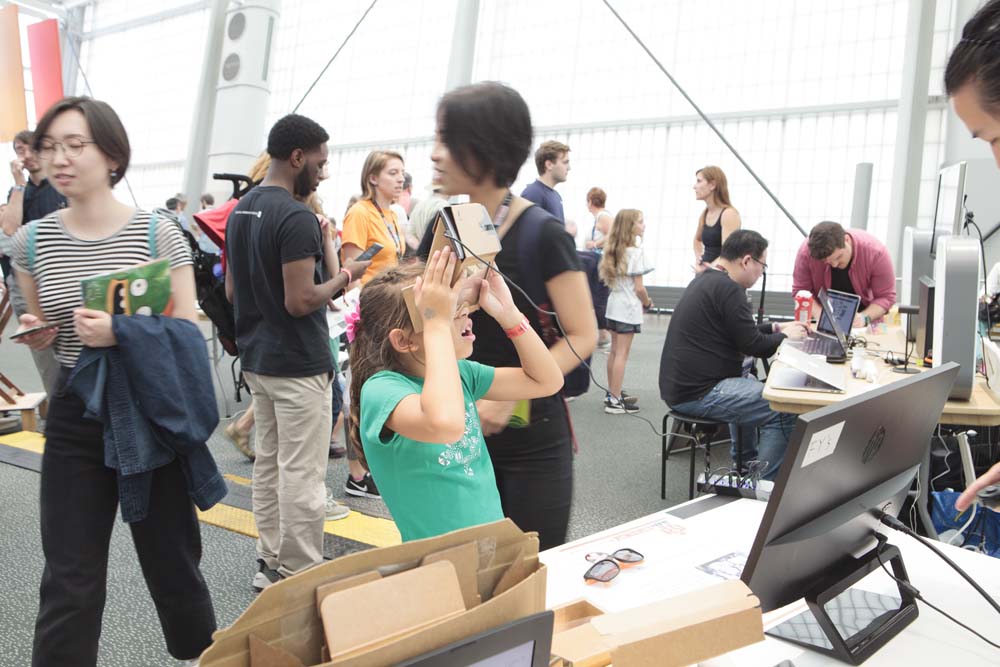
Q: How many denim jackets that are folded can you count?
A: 1